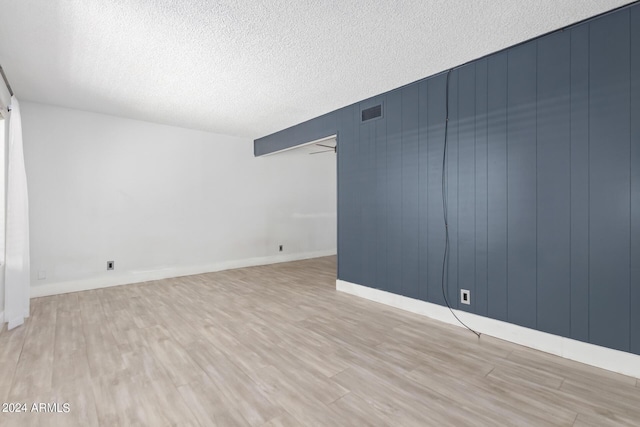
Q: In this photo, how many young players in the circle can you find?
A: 0